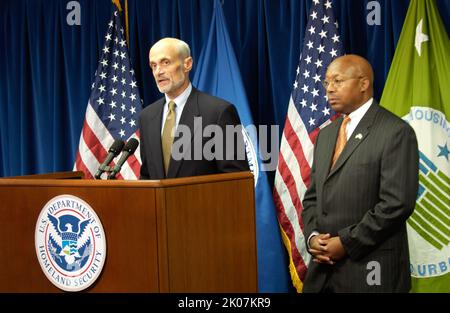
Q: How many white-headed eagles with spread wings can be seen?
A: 1